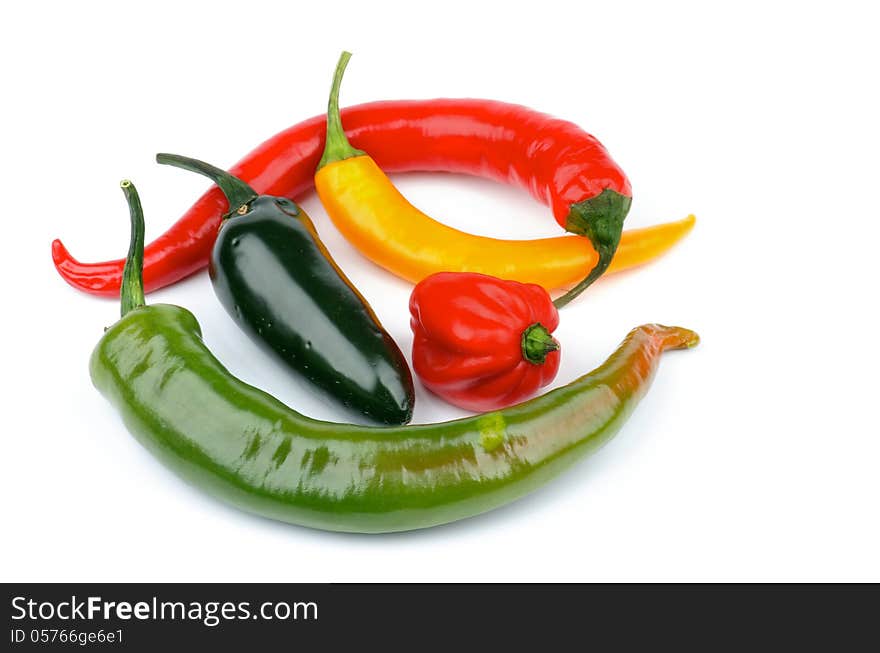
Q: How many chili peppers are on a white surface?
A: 5